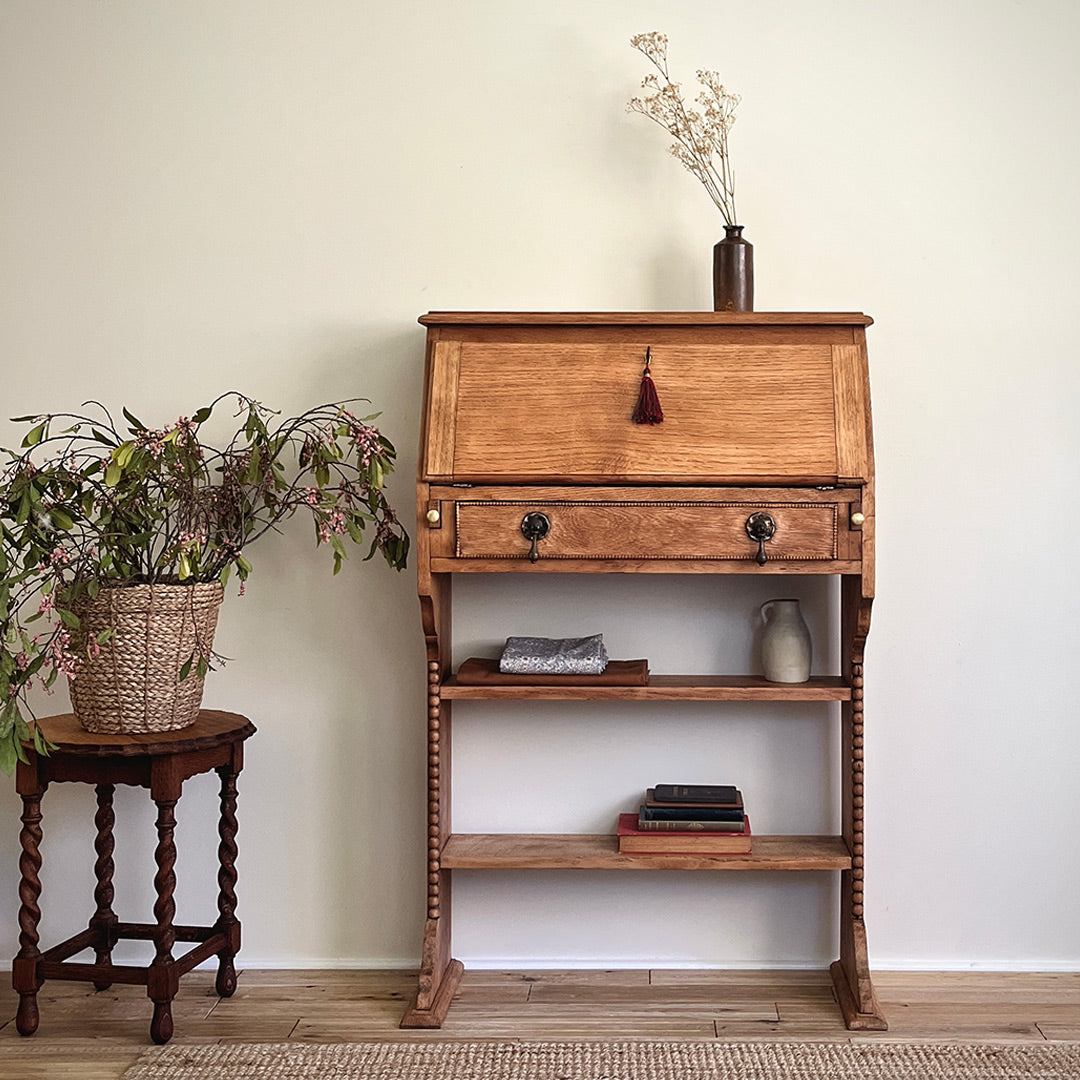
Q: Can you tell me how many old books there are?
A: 5